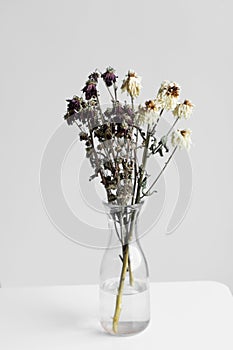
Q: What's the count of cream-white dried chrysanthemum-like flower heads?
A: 5